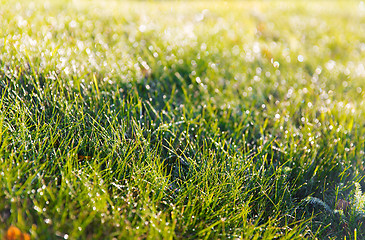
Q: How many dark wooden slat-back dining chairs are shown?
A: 0